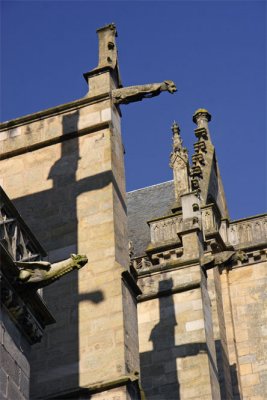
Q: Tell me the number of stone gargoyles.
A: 3